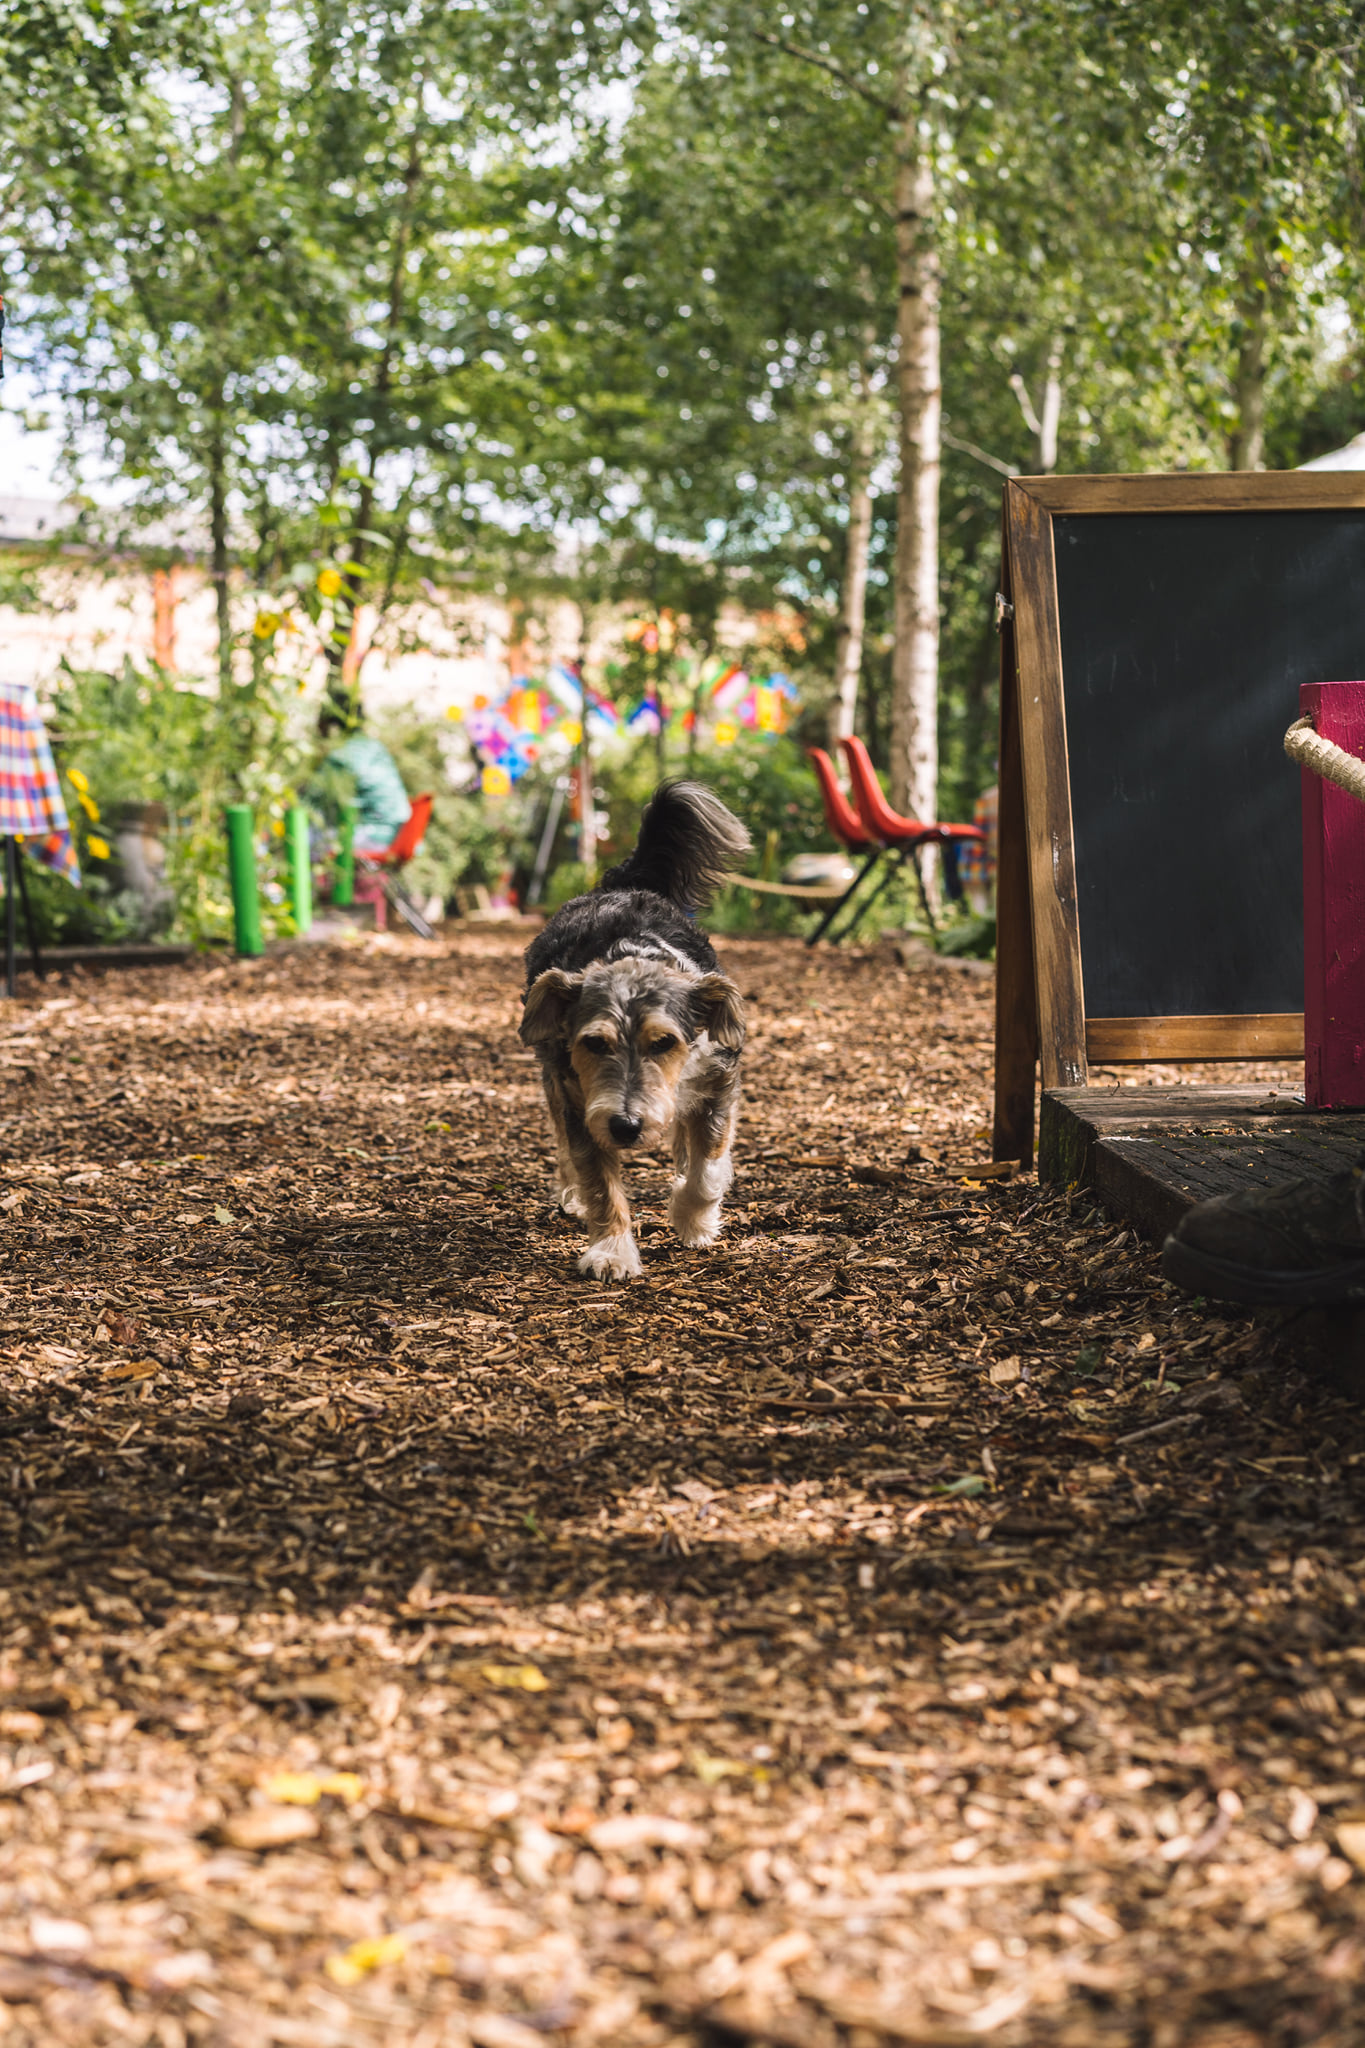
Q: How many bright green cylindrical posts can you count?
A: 3